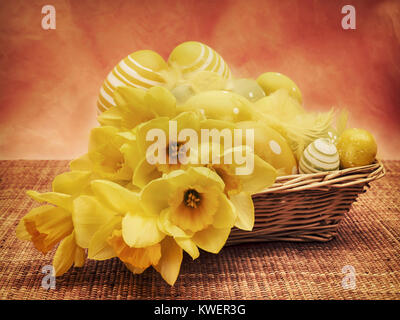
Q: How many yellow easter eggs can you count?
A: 6